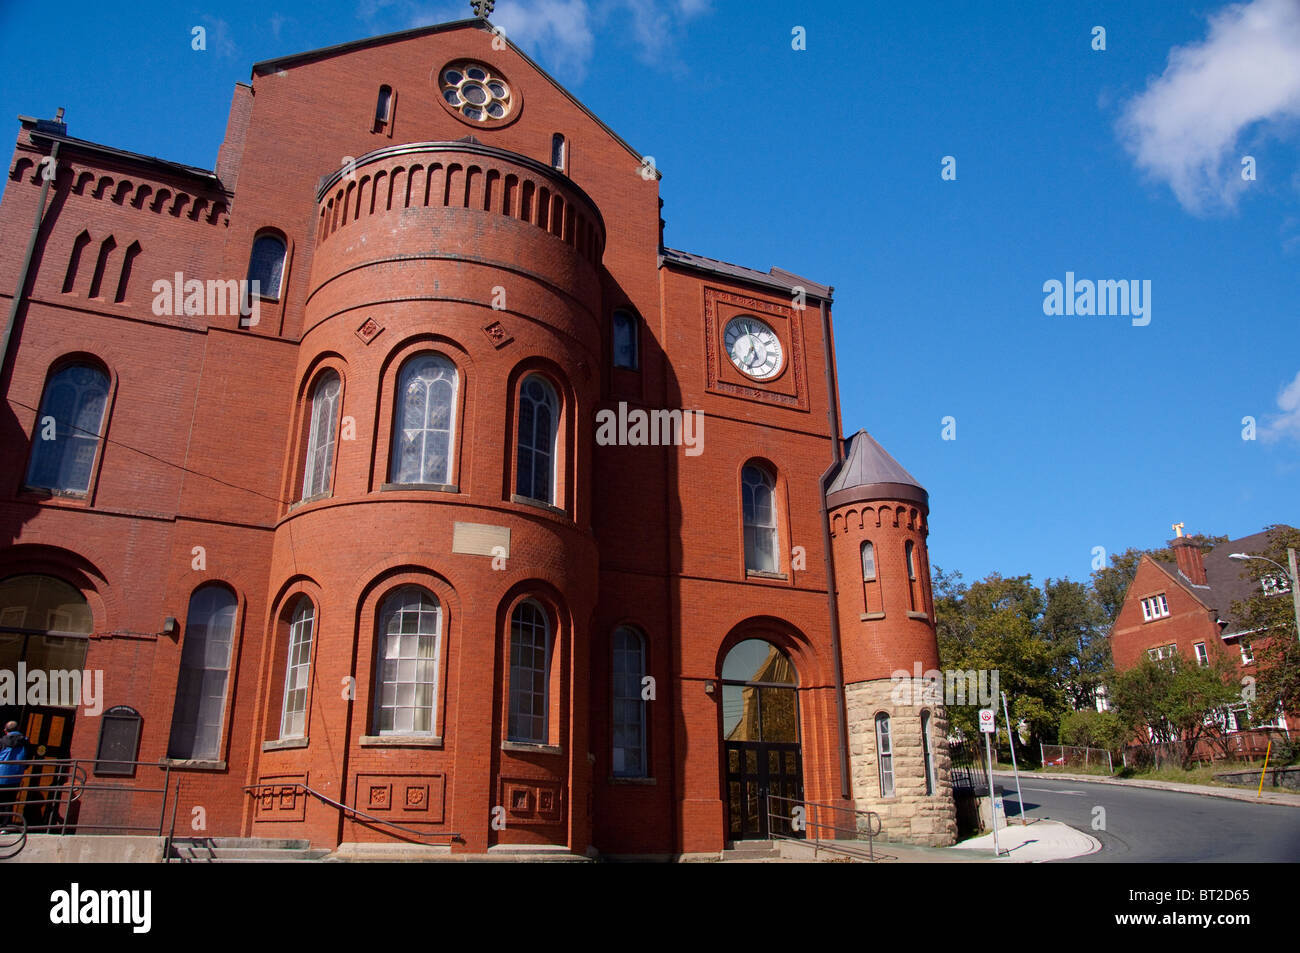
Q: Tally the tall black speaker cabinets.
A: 0